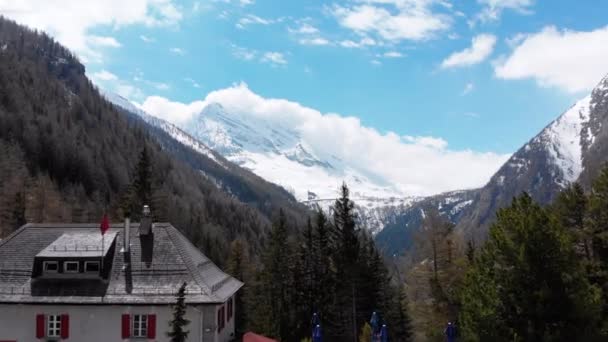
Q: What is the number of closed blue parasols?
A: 5